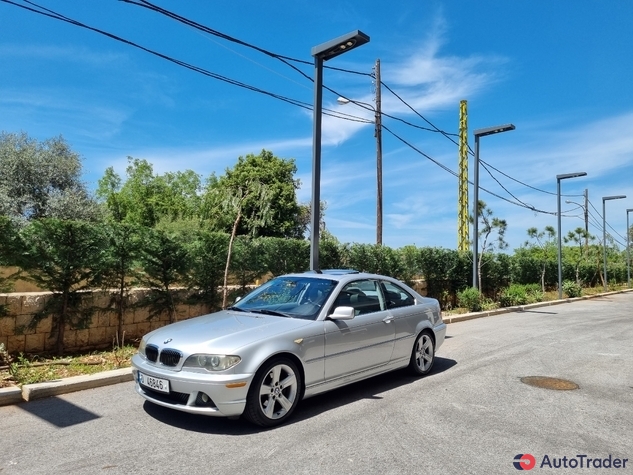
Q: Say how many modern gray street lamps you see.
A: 5